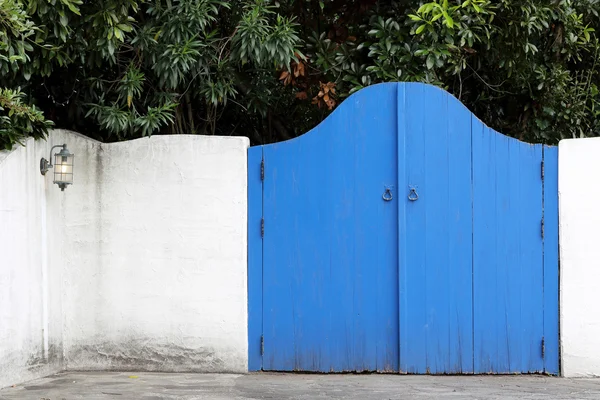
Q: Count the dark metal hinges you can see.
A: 6